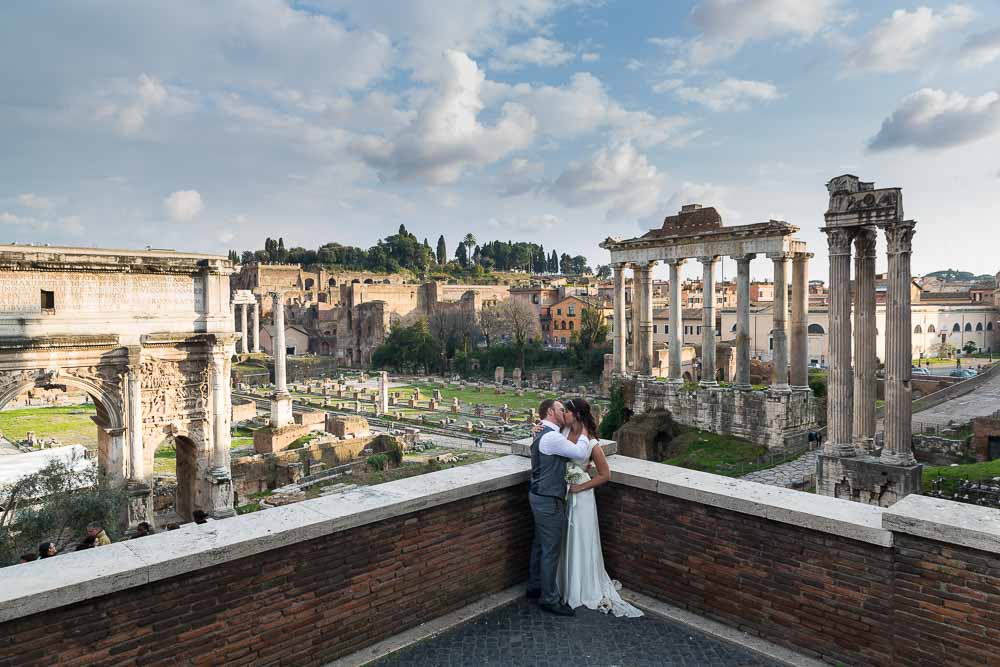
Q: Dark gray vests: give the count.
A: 1